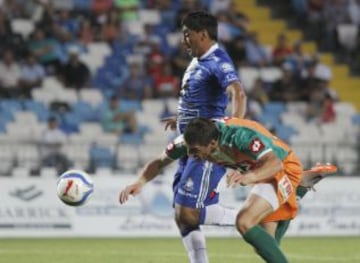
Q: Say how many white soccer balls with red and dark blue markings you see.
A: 1